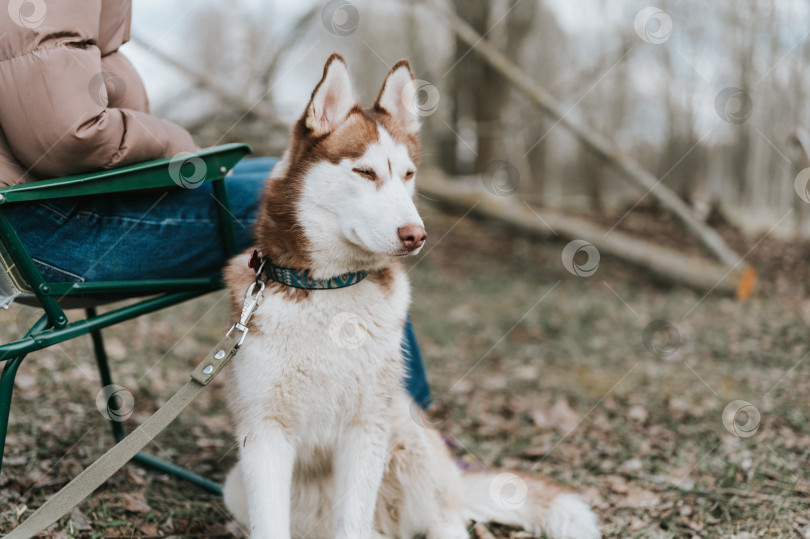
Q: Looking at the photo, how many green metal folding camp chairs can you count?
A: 1